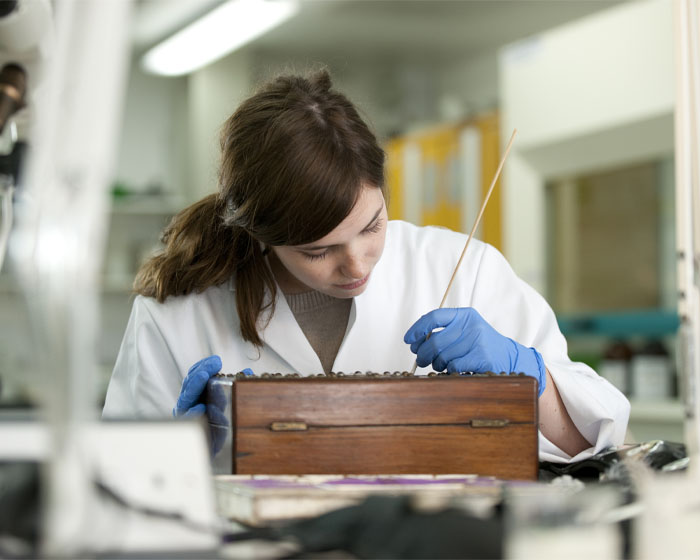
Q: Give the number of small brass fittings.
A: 2